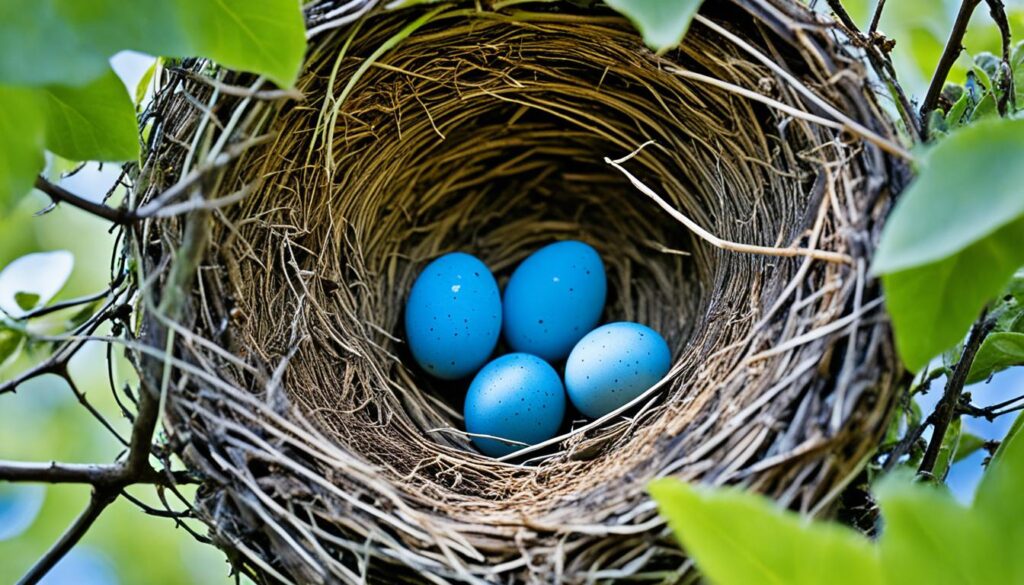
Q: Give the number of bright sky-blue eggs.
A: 4